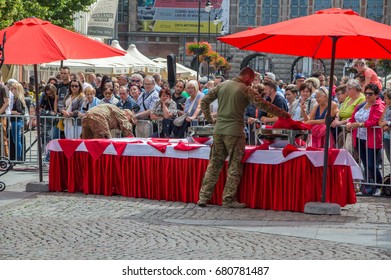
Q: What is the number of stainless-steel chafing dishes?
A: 2